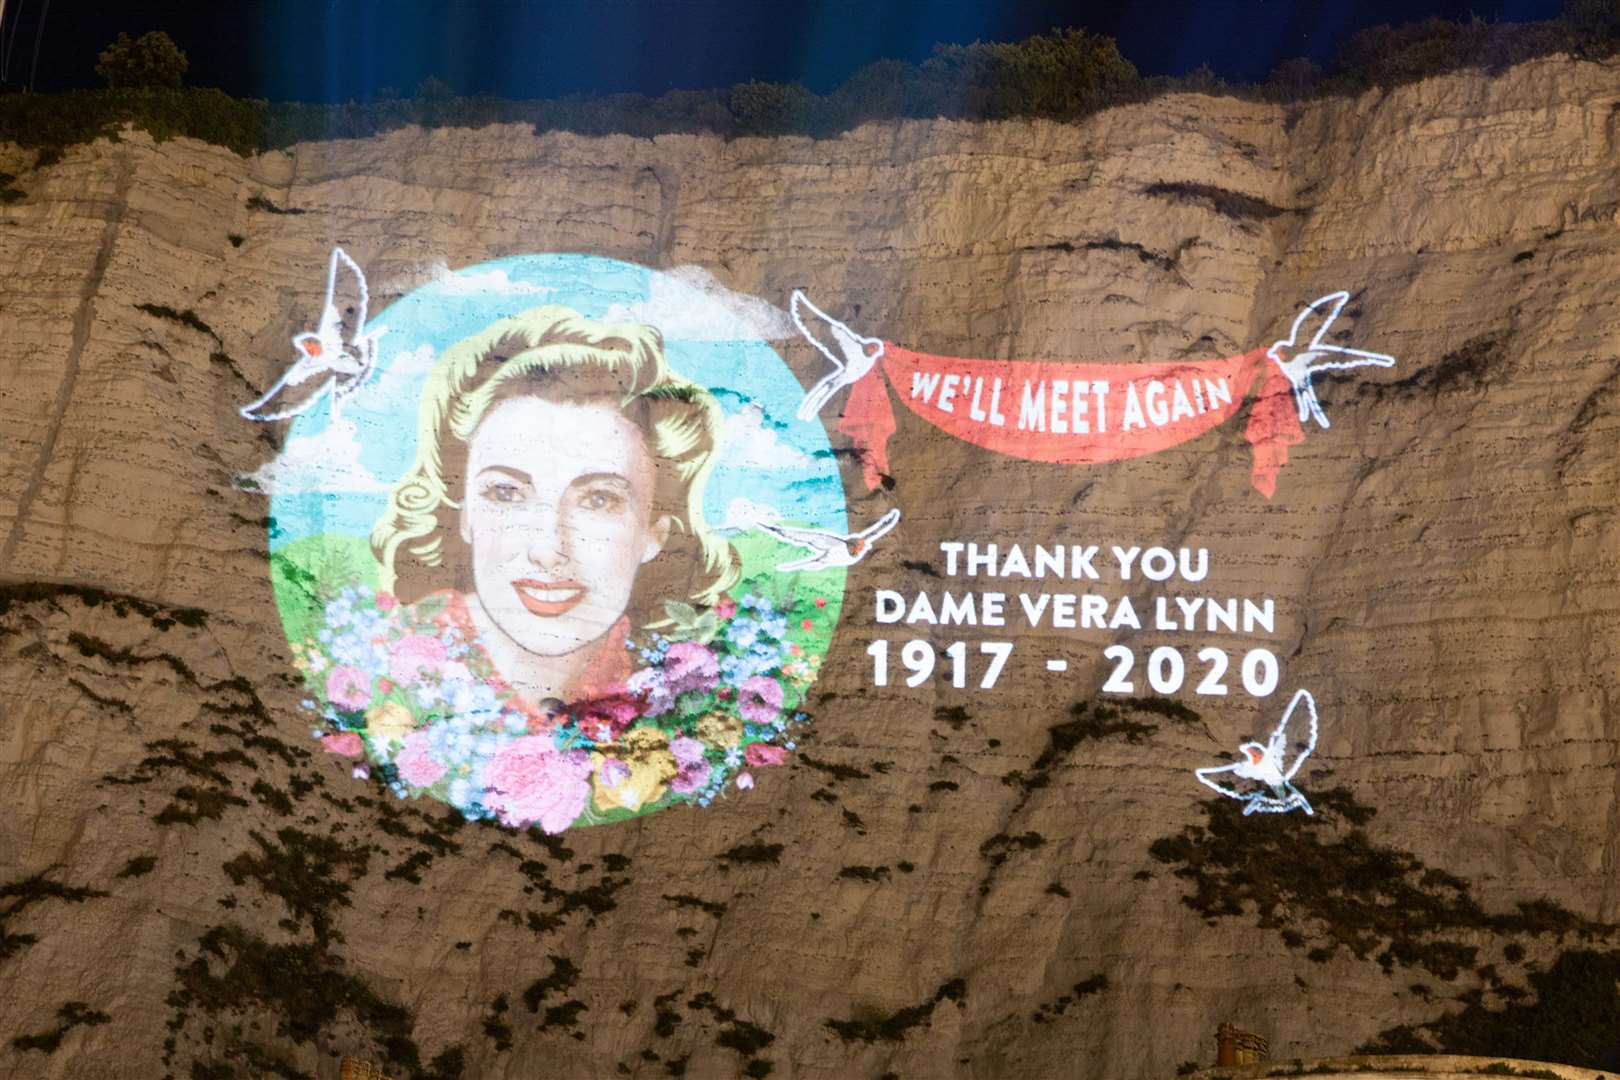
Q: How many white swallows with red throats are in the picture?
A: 5